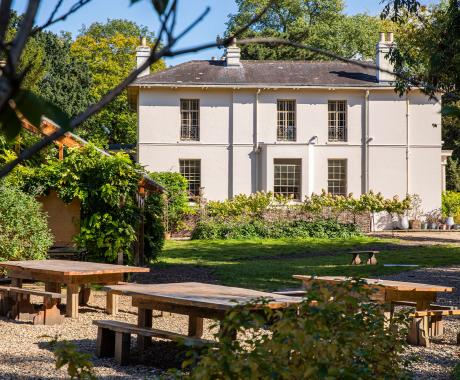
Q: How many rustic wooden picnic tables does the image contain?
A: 3